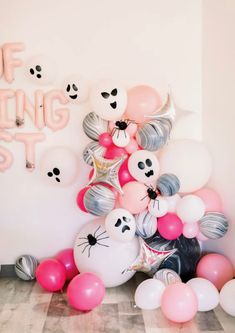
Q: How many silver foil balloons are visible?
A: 3